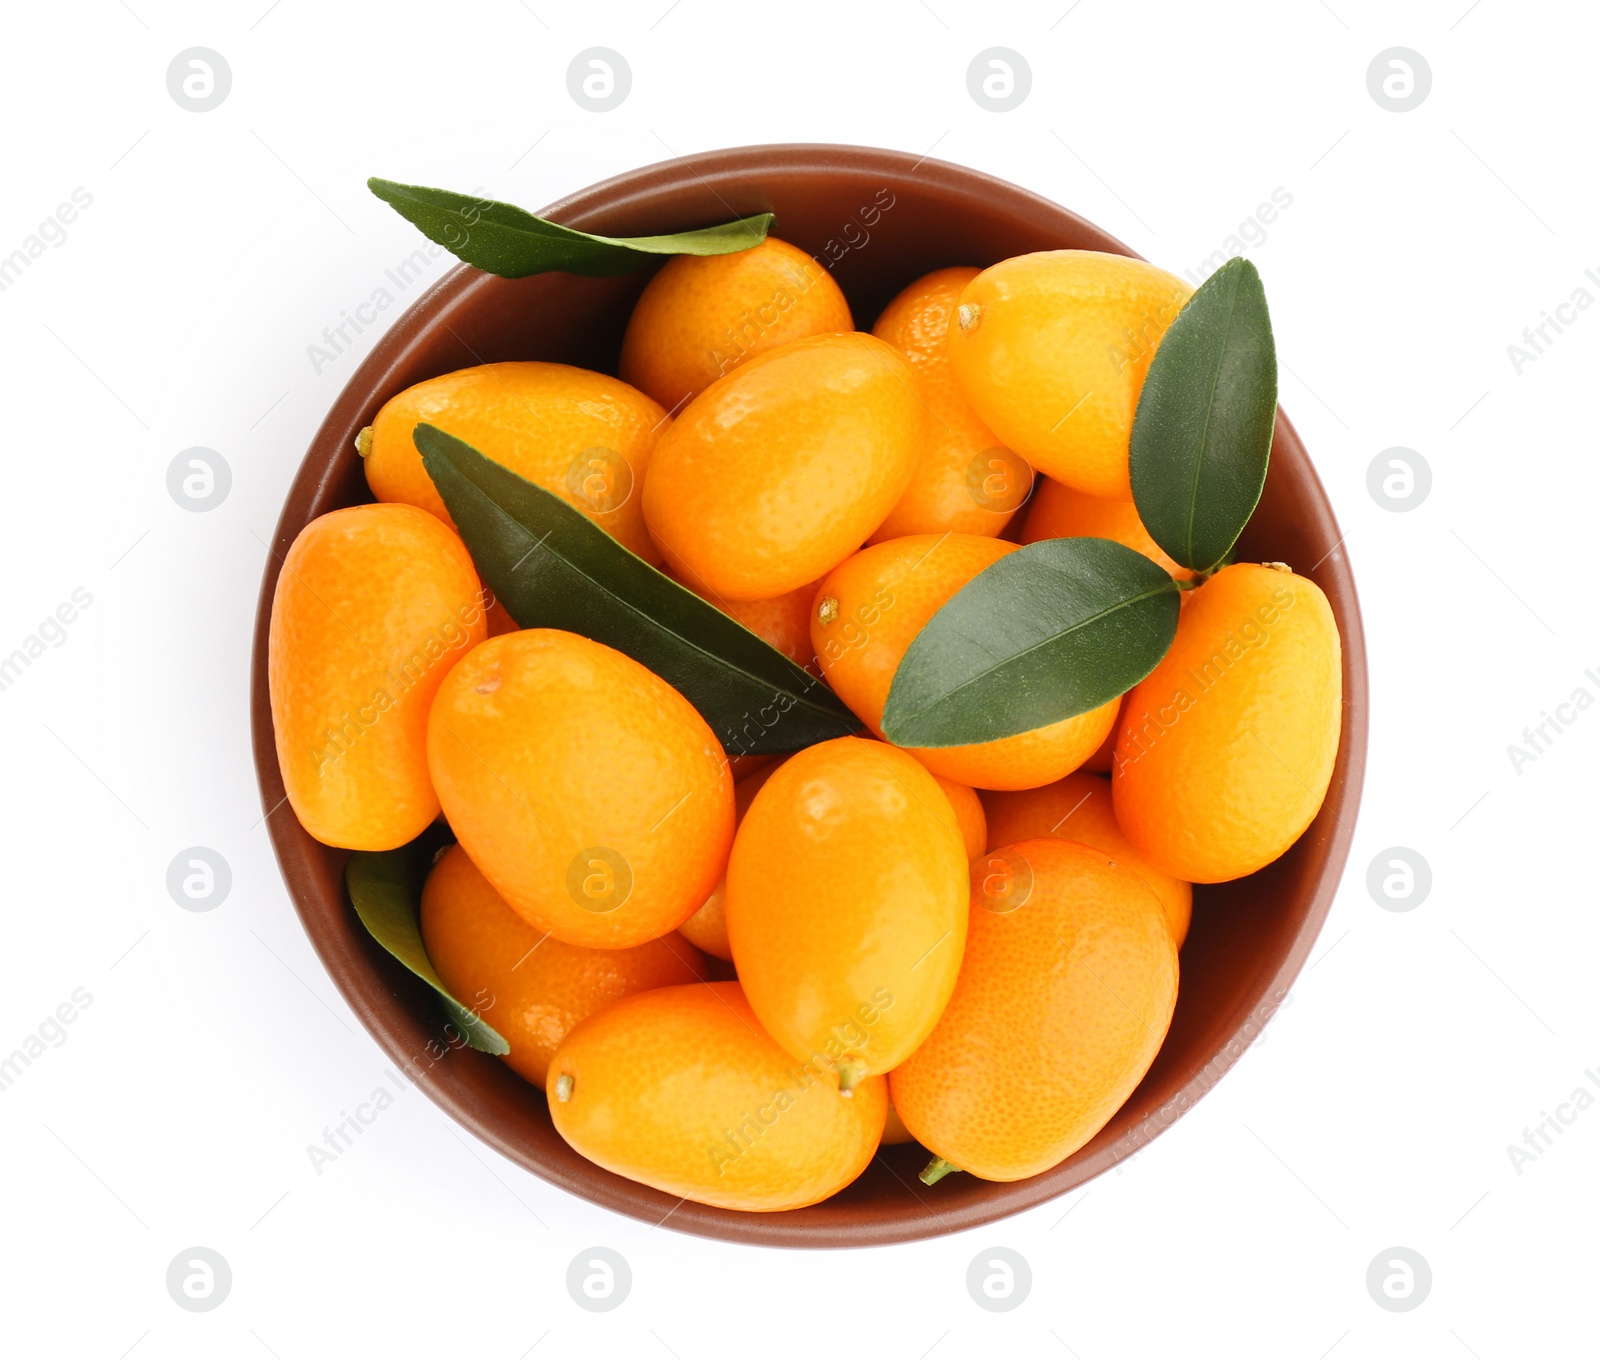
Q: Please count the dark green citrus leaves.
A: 5